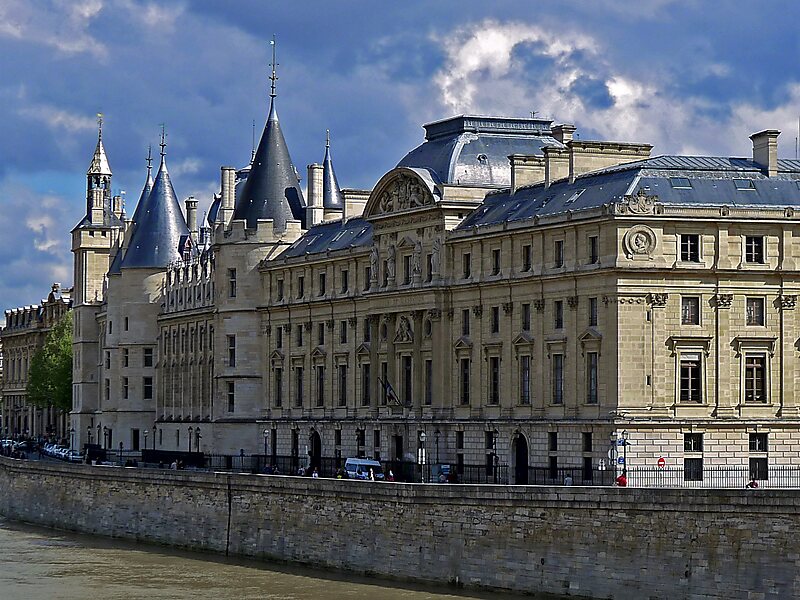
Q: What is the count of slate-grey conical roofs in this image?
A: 4